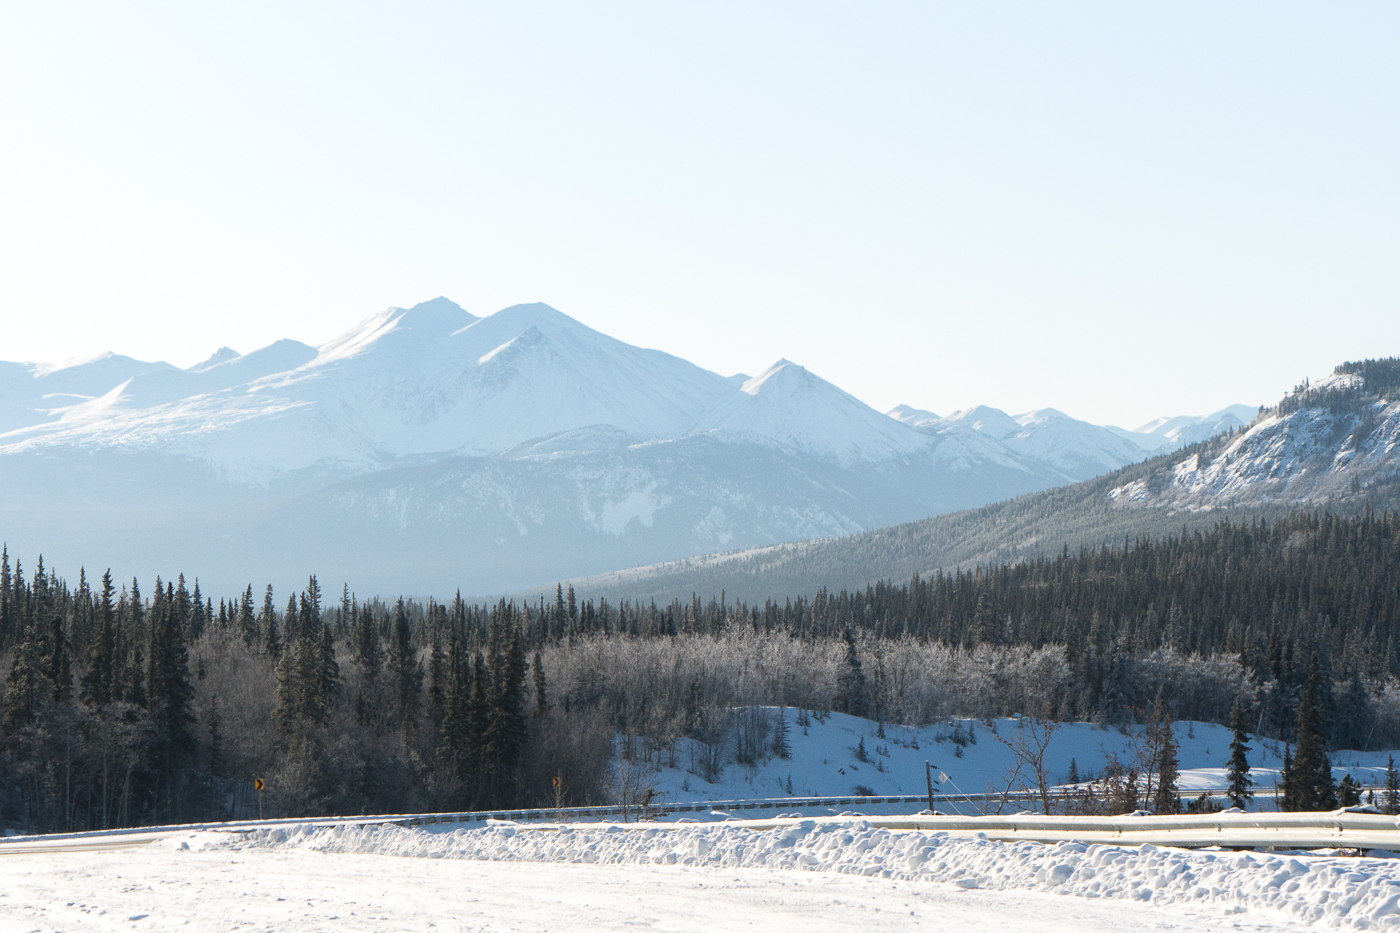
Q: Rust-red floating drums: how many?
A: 0